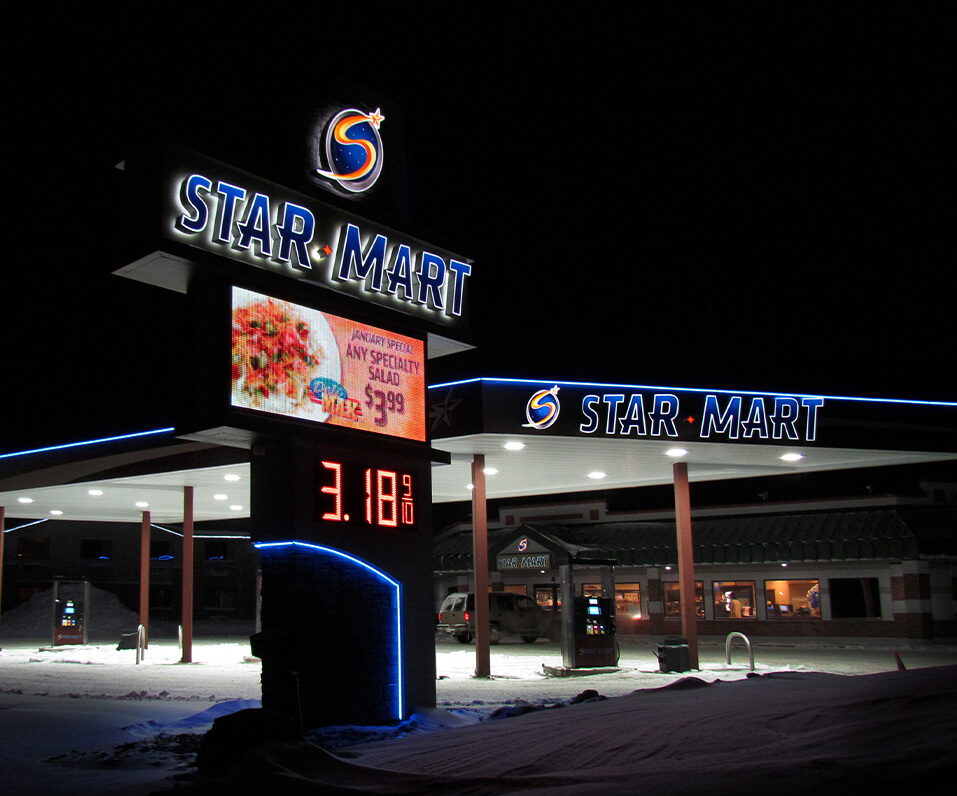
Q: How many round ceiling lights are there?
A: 13